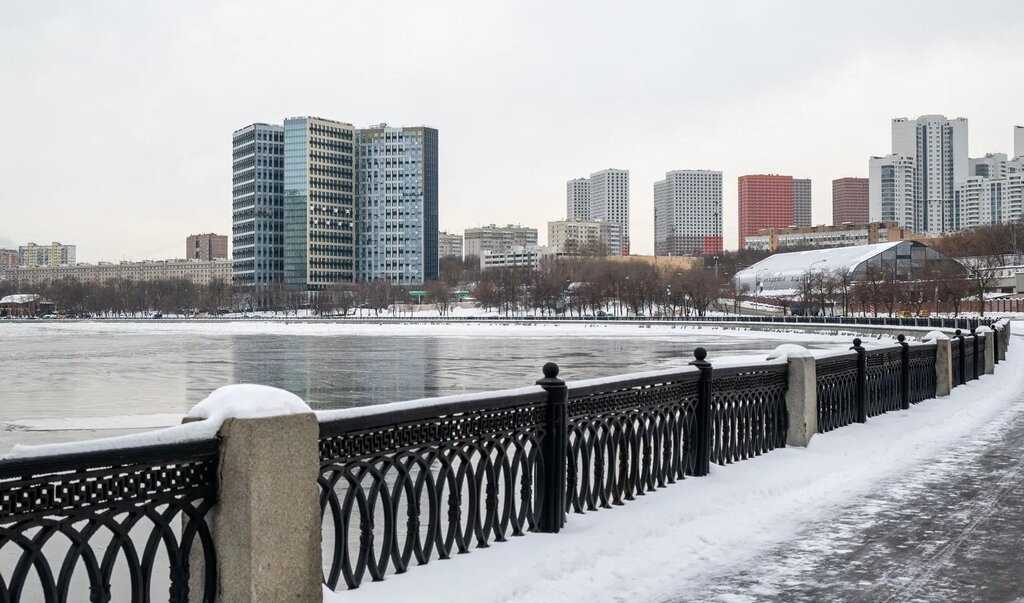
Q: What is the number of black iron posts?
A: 7